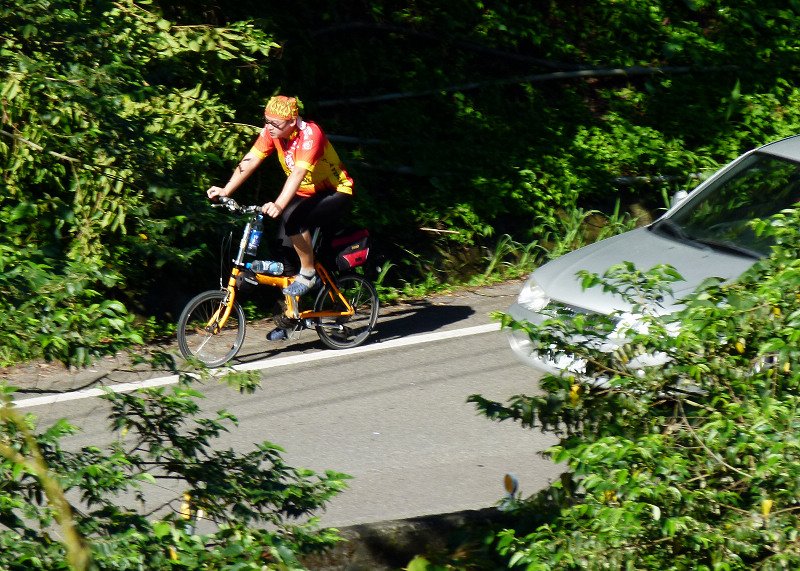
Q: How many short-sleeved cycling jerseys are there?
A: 1